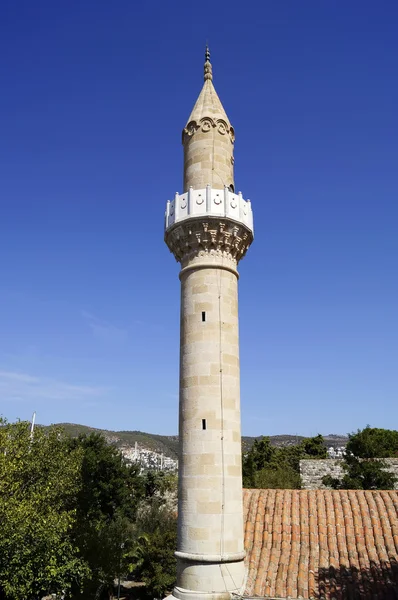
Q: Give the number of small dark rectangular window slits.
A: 2